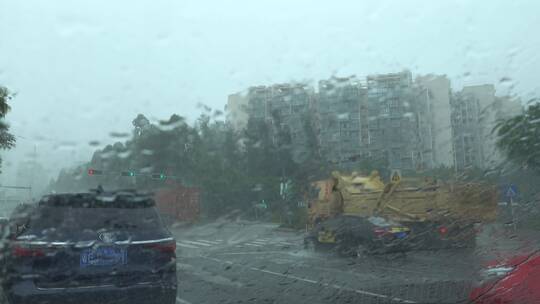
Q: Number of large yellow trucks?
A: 1